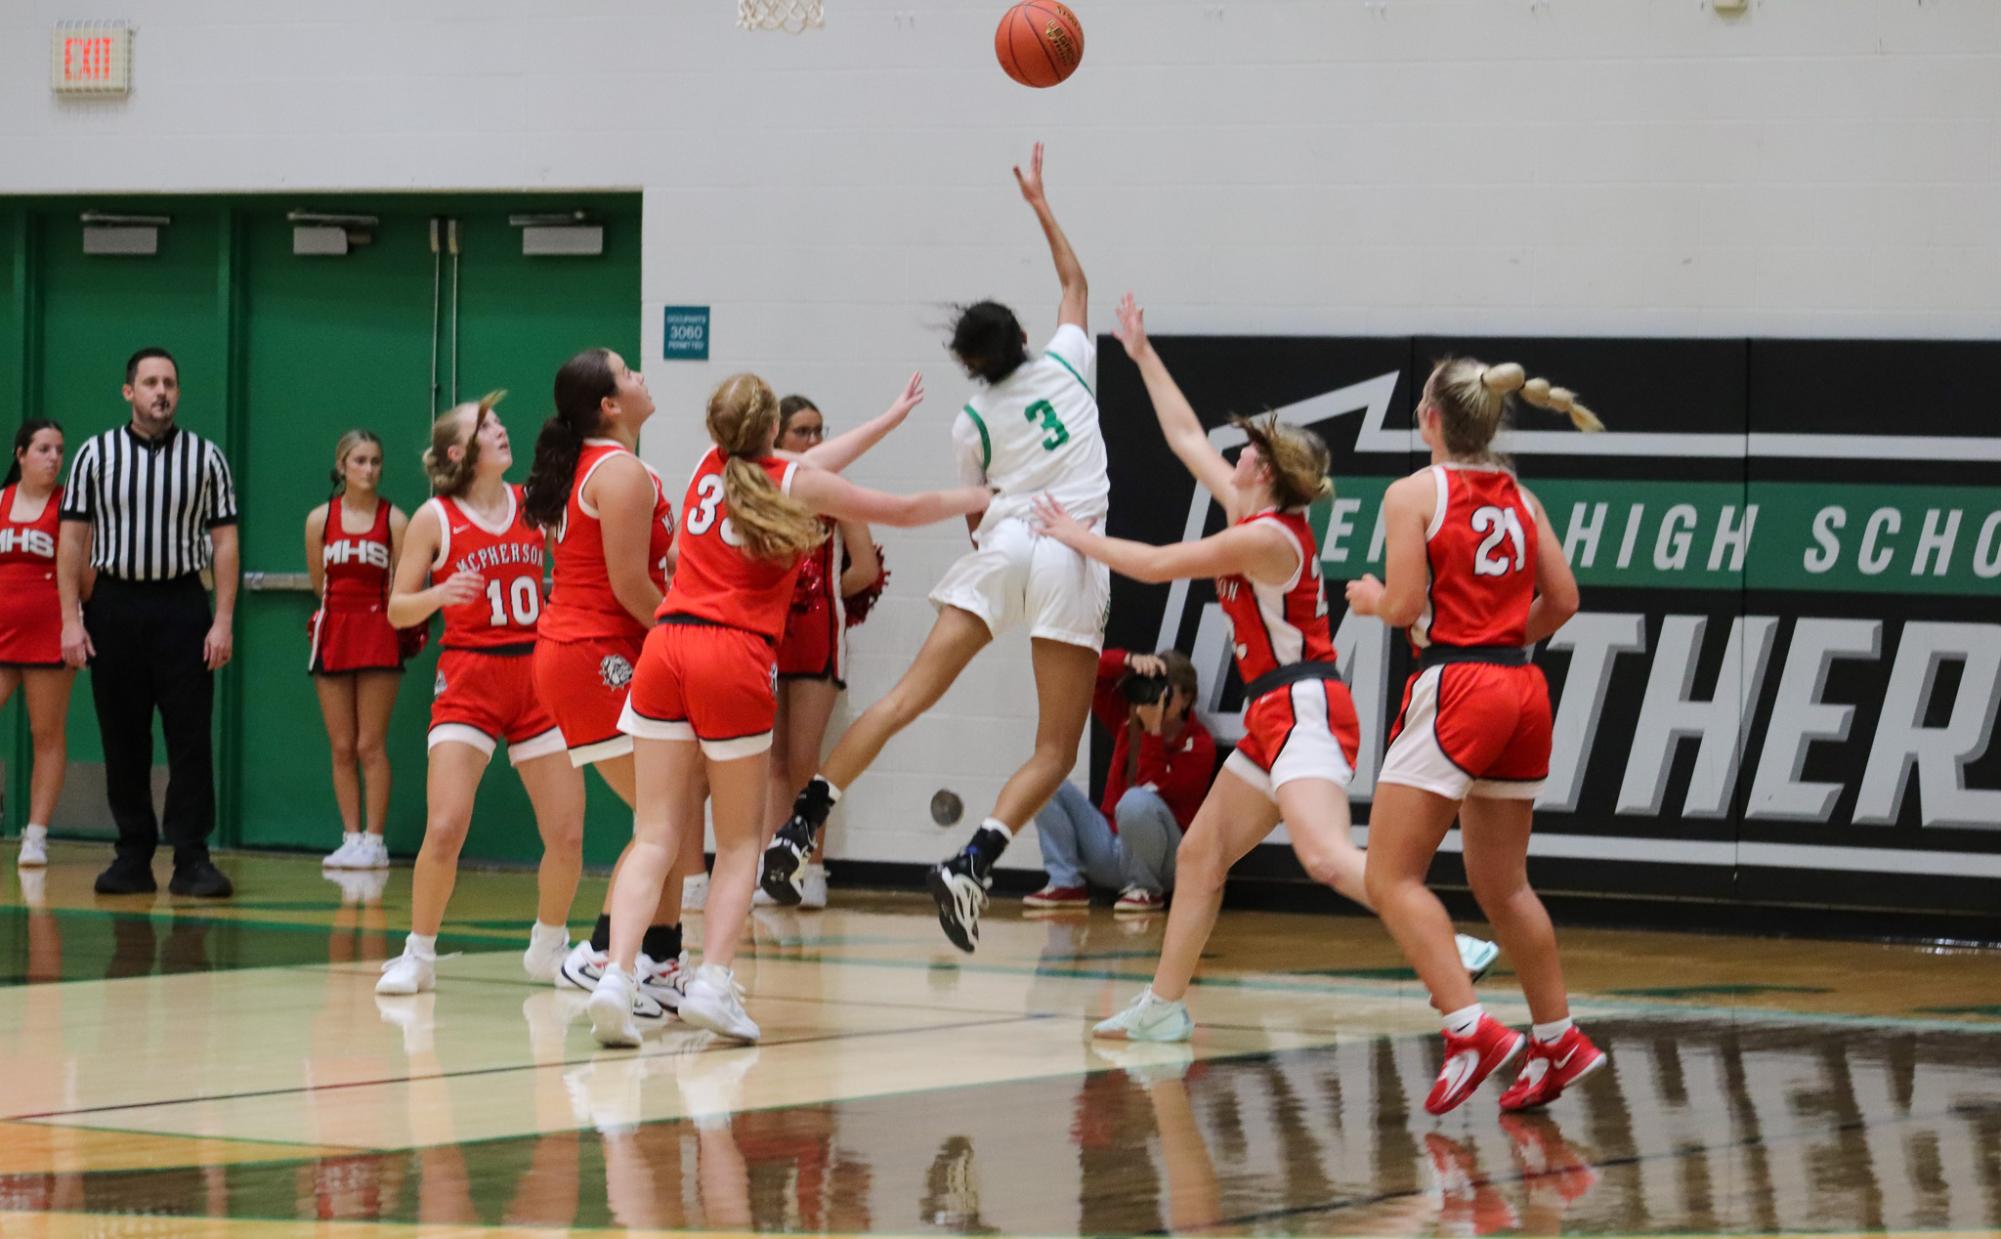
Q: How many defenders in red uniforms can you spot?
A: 5